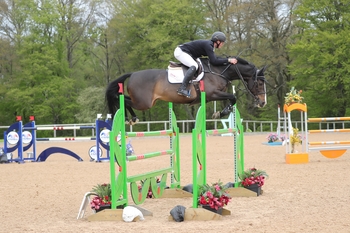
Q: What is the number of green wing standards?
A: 4